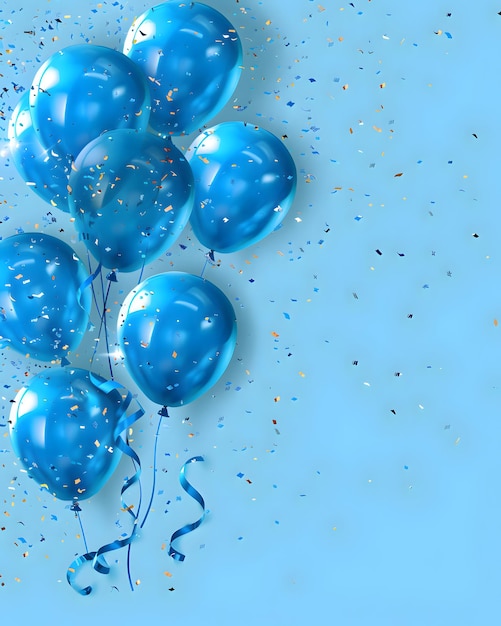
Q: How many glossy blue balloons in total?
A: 8